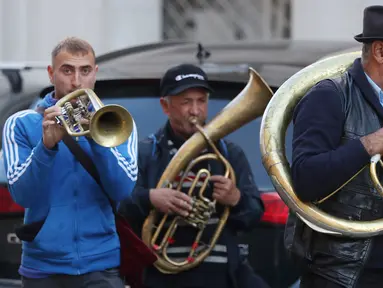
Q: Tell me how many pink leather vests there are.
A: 0